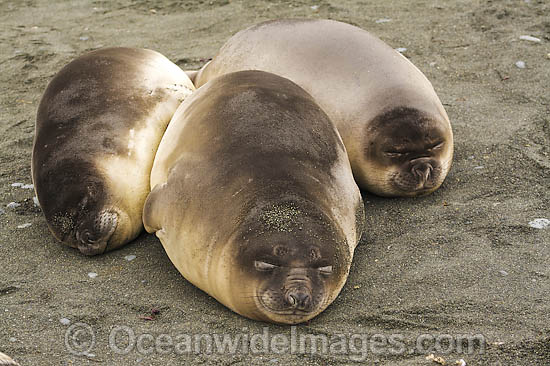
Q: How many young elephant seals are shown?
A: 3